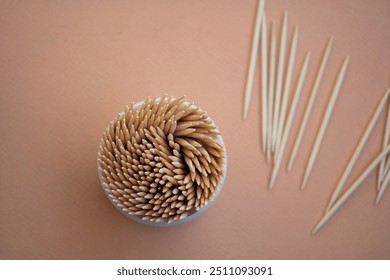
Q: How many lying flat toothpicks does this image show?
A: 13